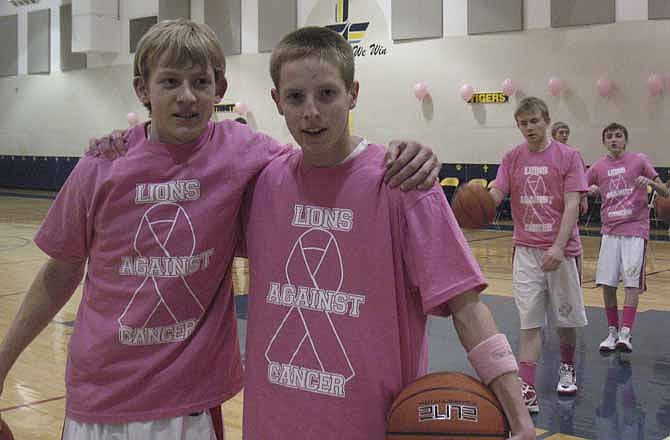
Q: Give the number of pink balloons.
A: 8